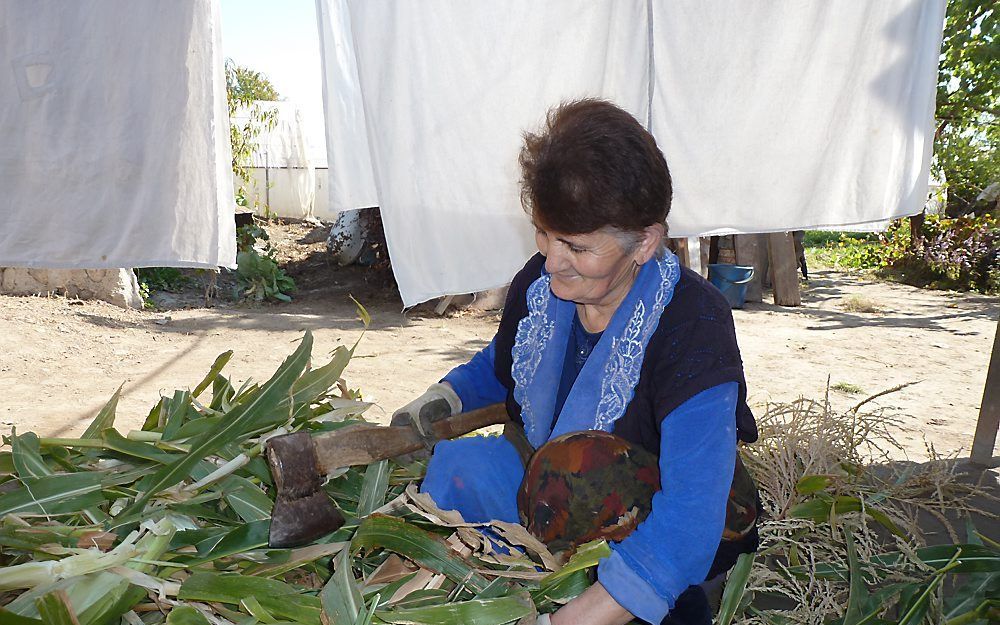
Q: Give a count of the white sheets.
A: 3